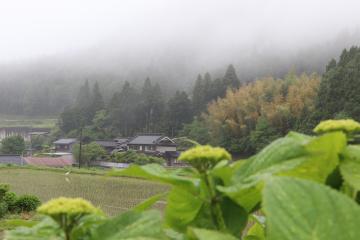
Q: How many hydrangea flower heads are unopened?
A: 3